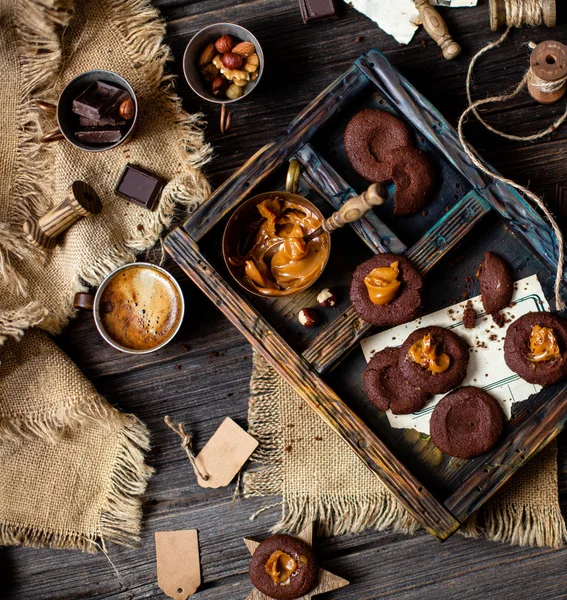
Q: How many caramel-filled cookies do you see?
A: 4